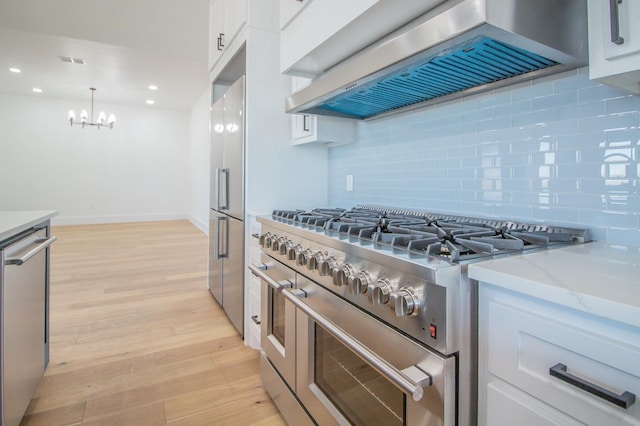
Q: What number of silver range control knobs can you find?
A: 12